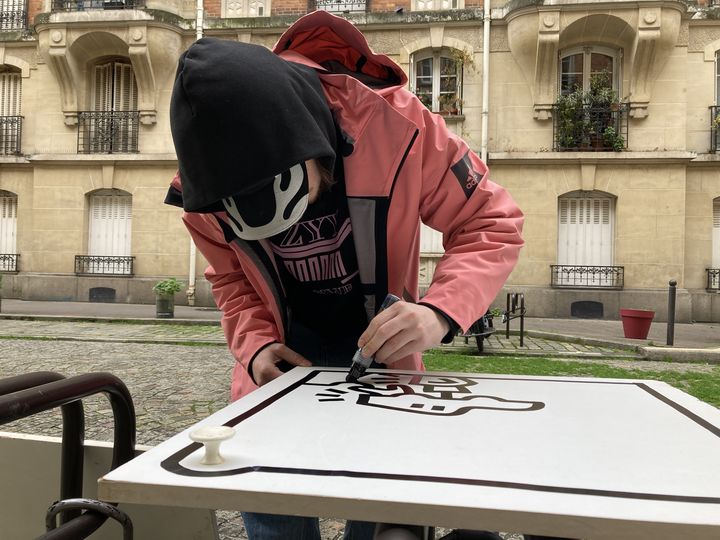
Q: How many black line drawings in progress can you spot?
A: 1